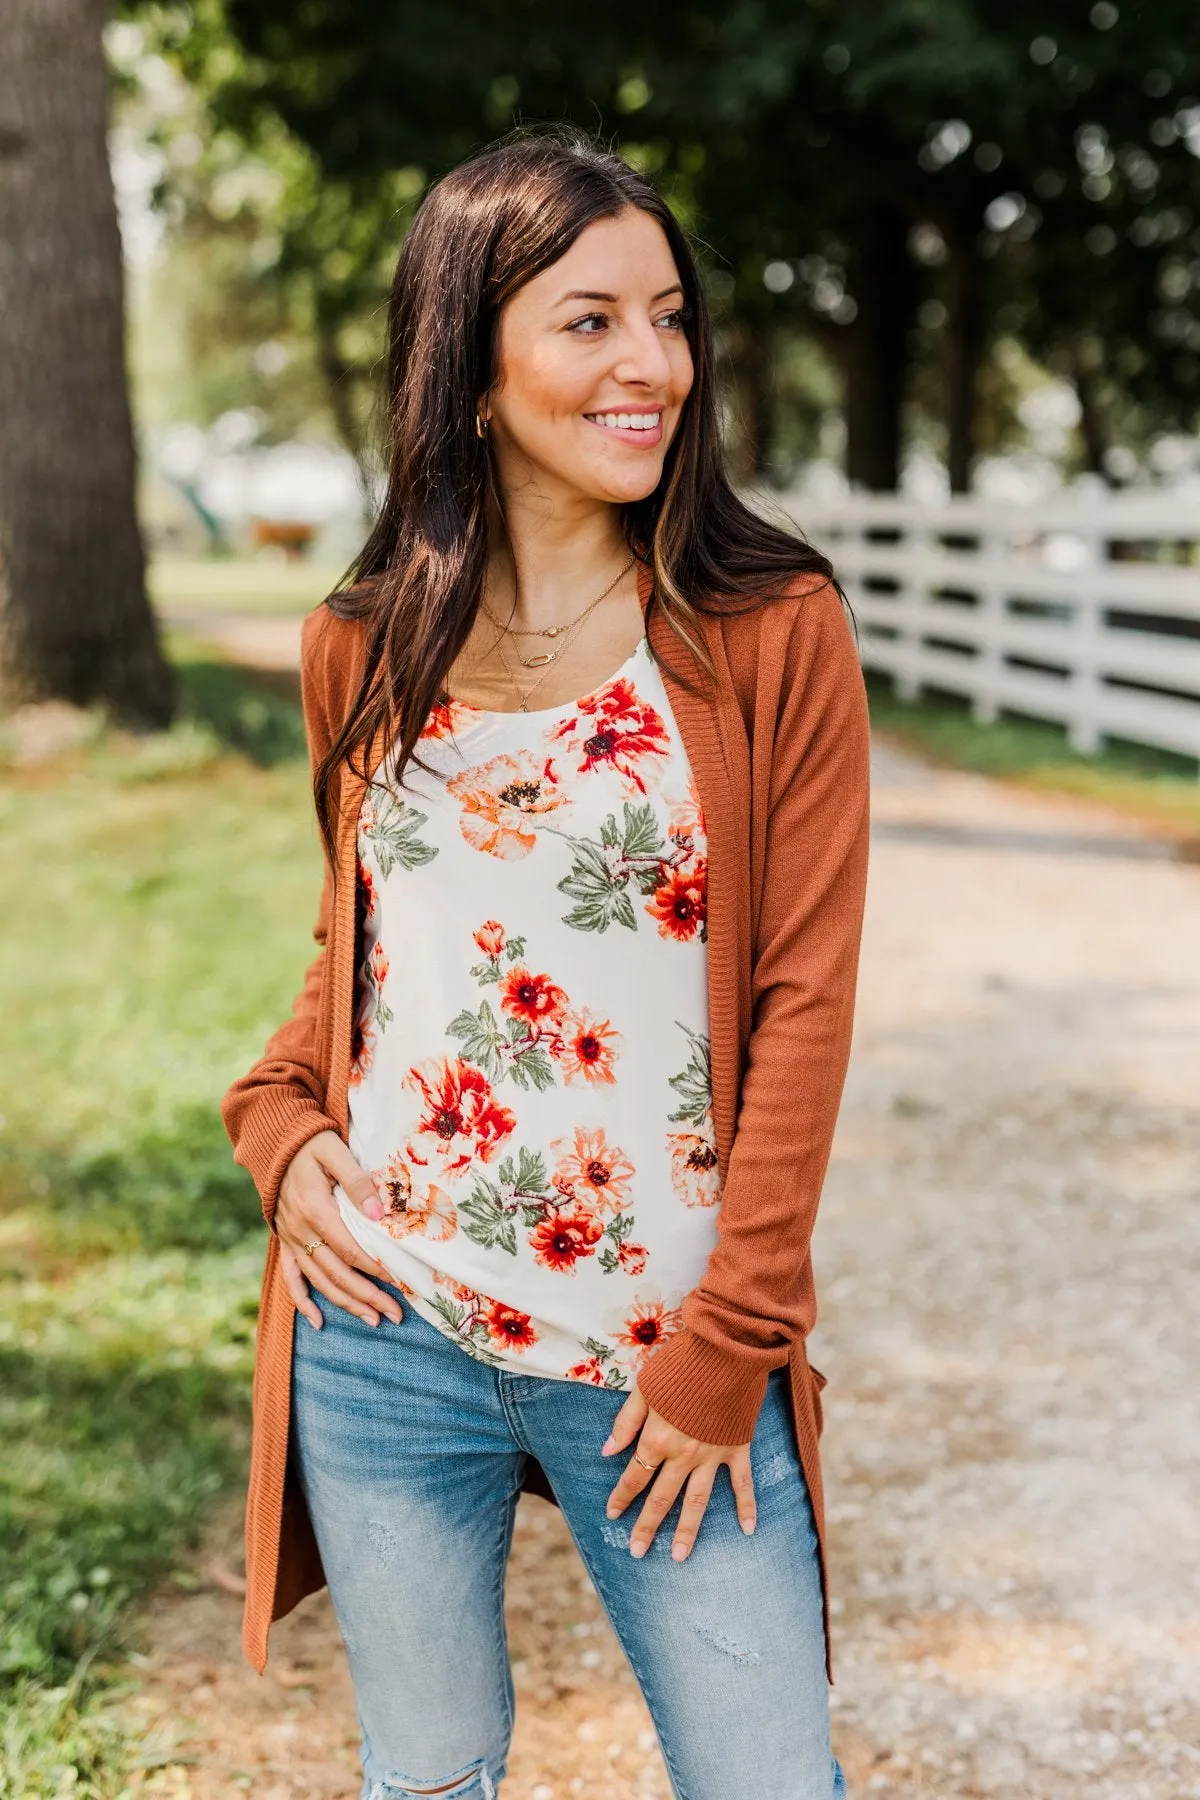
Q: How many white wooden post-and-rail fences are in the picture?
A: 1